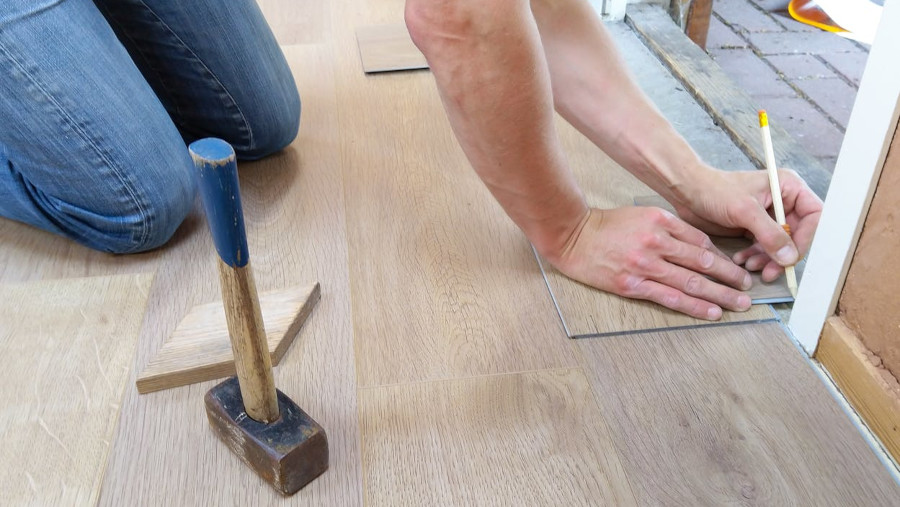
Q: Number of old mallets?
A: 1